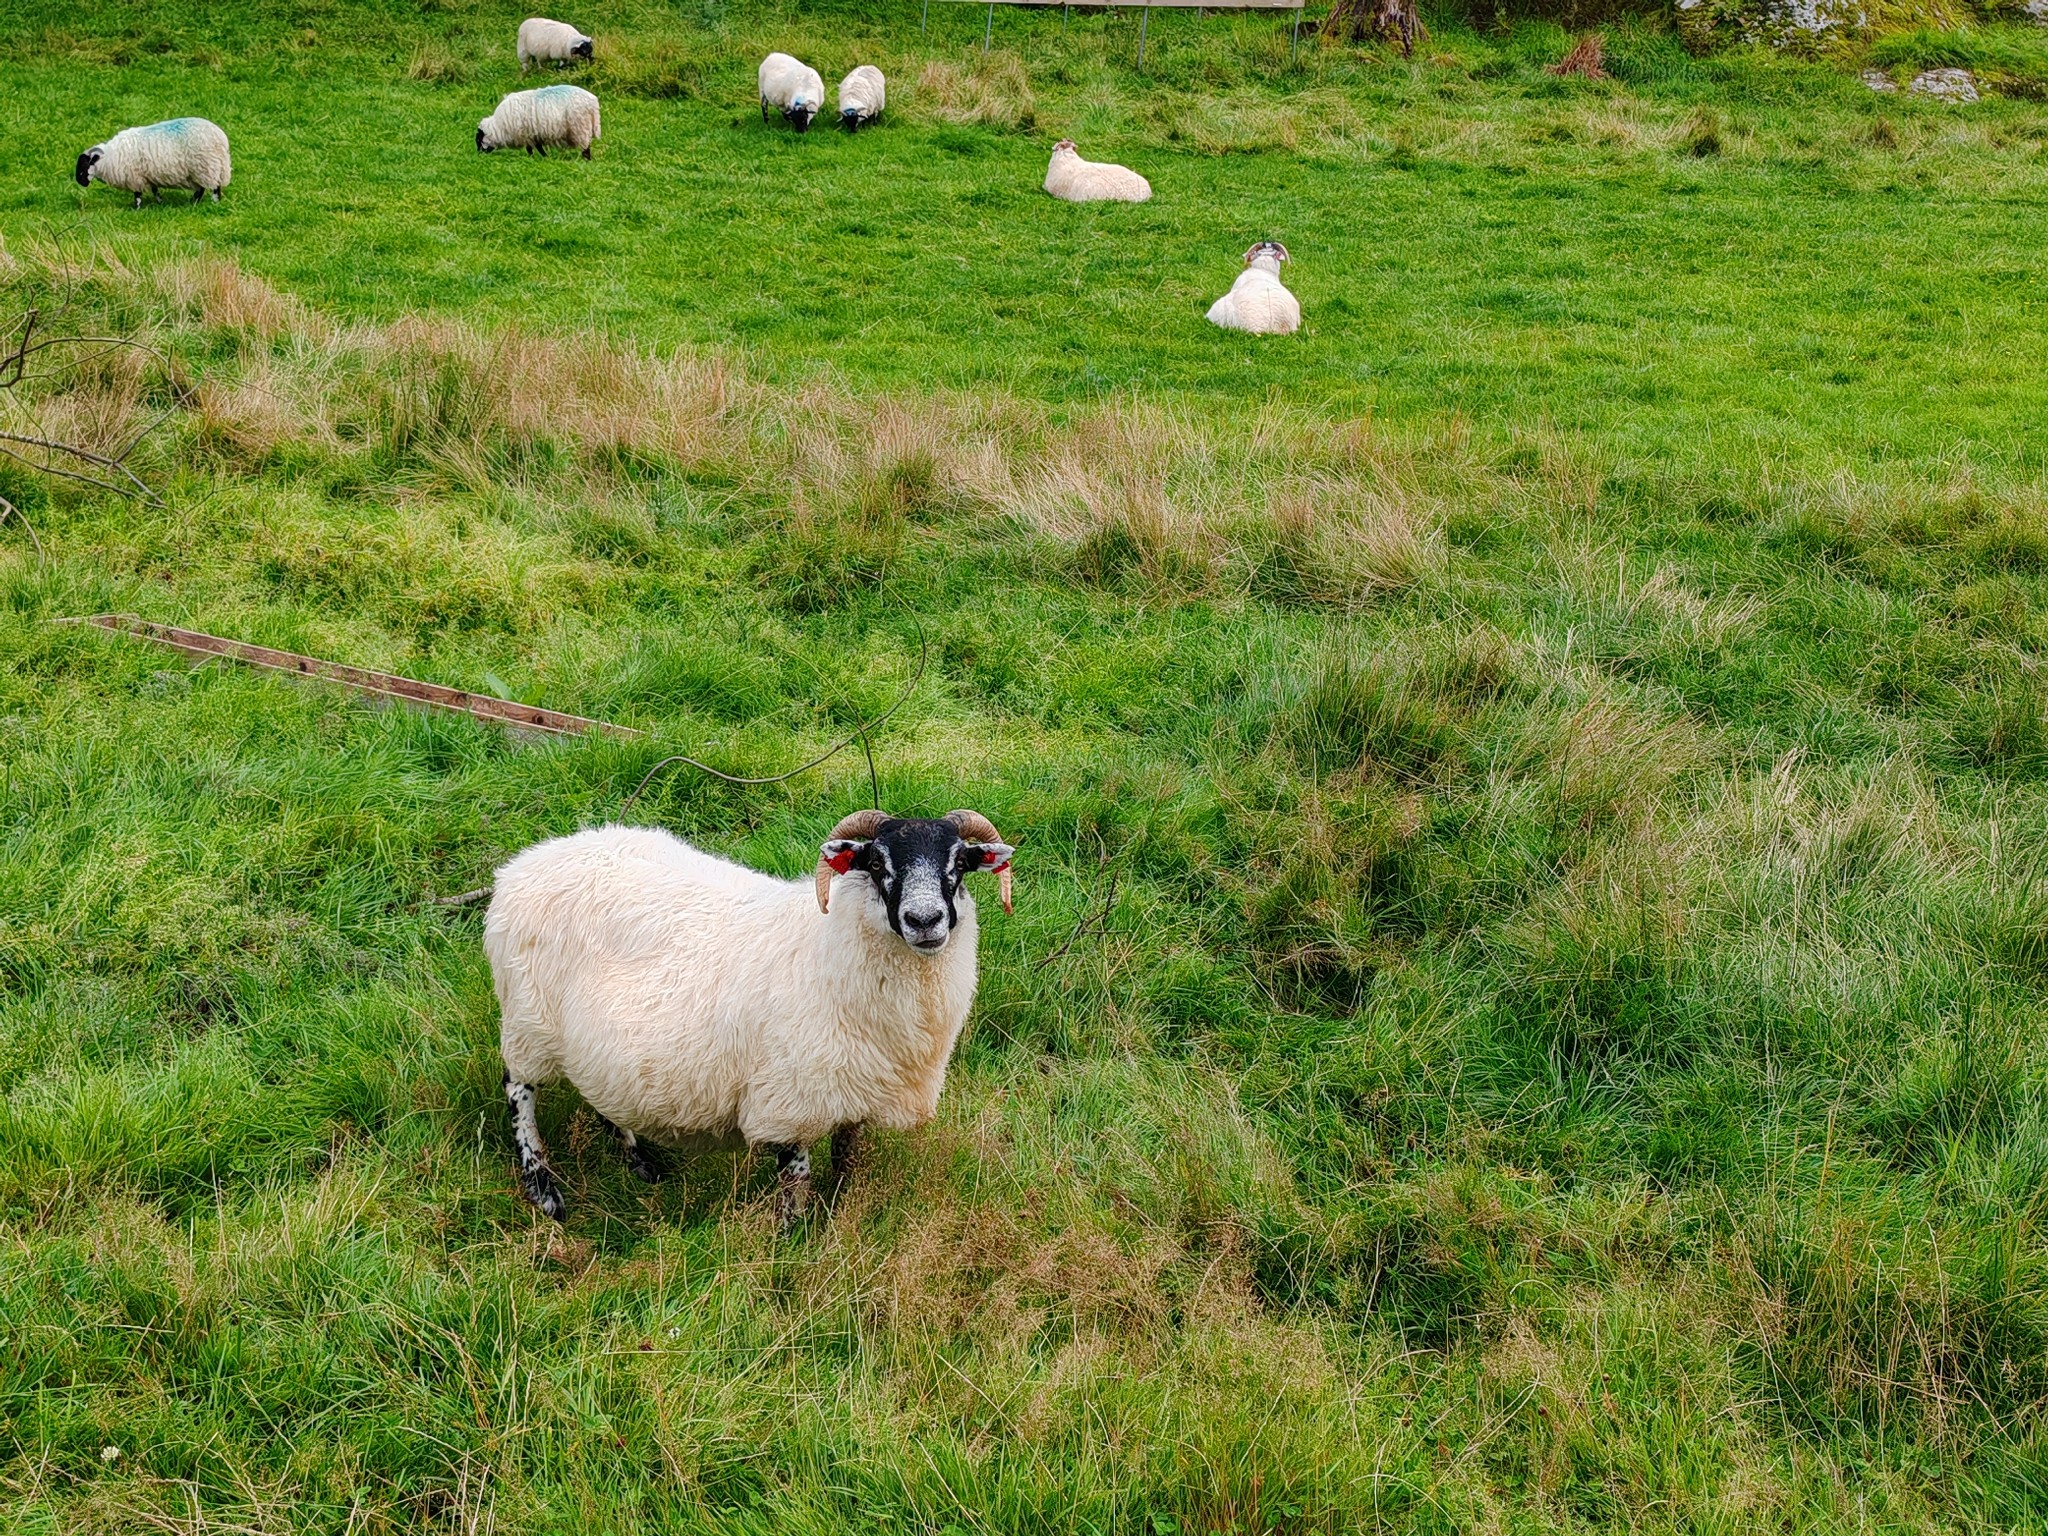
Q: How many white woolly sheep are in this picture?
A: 8